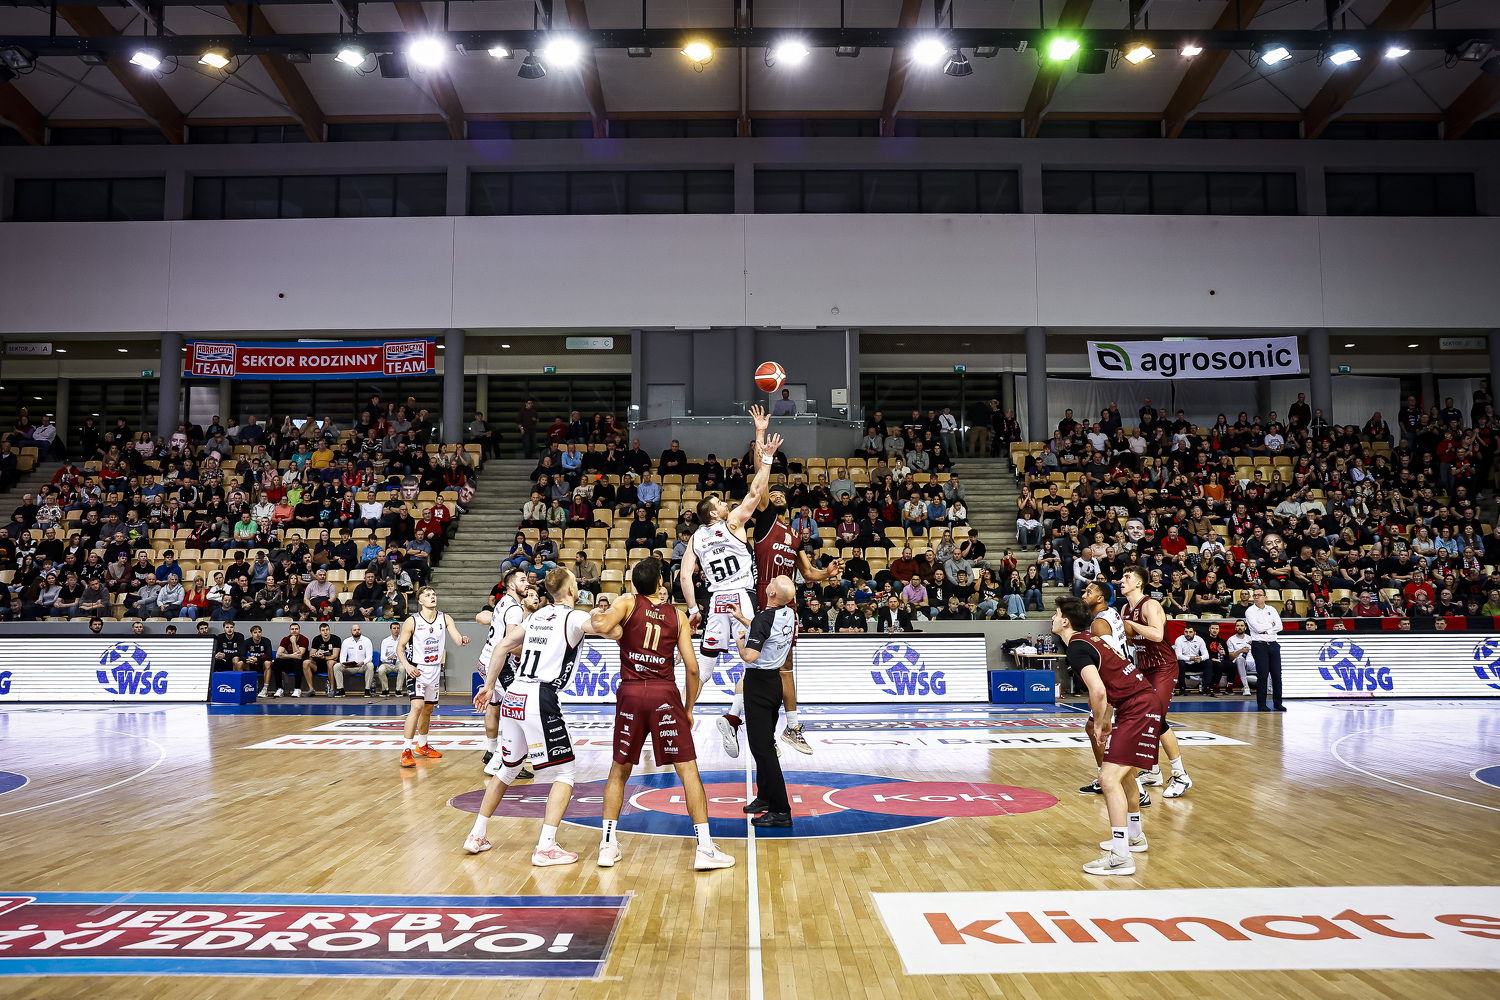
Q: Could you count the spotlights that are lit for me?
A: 15